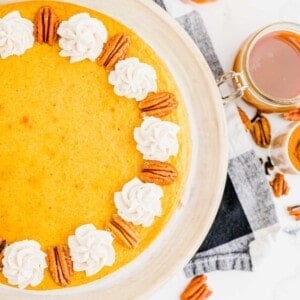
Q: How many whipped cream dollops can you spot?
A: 7